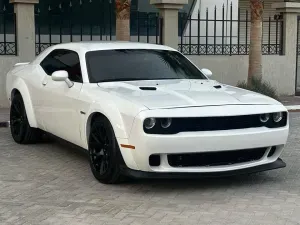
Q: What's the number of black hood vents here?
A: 2